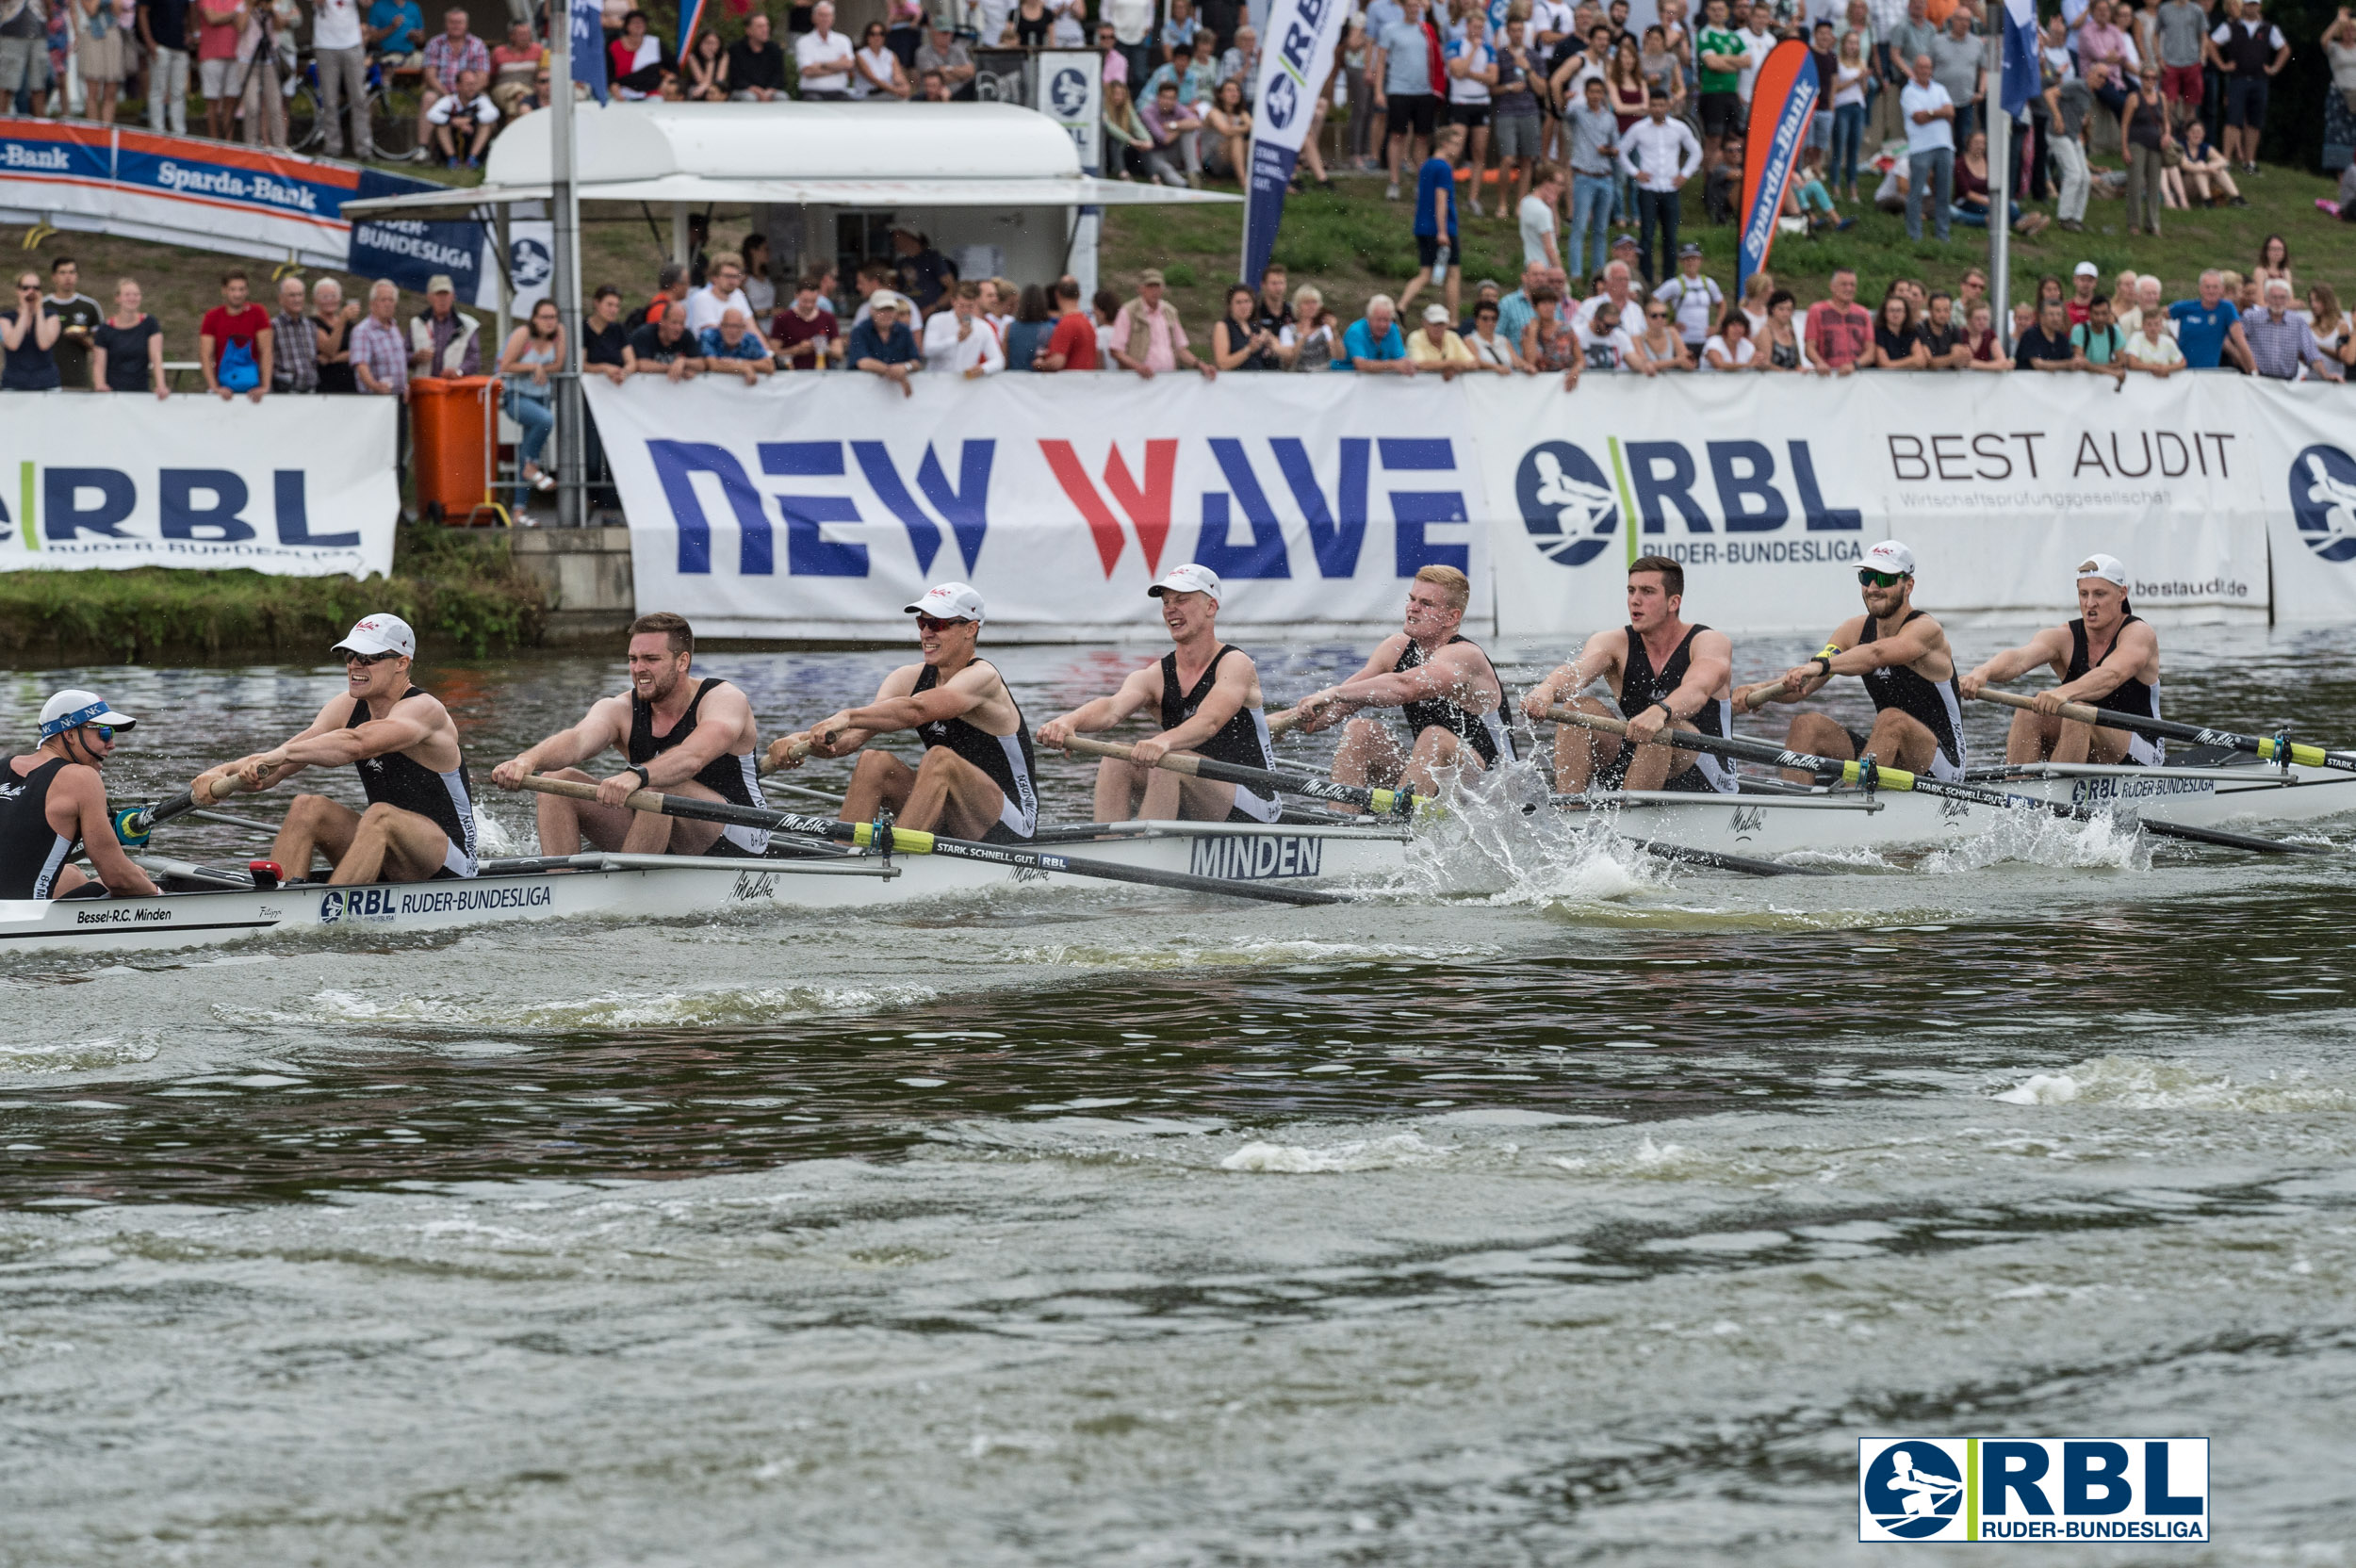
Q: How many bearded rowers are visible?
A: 2